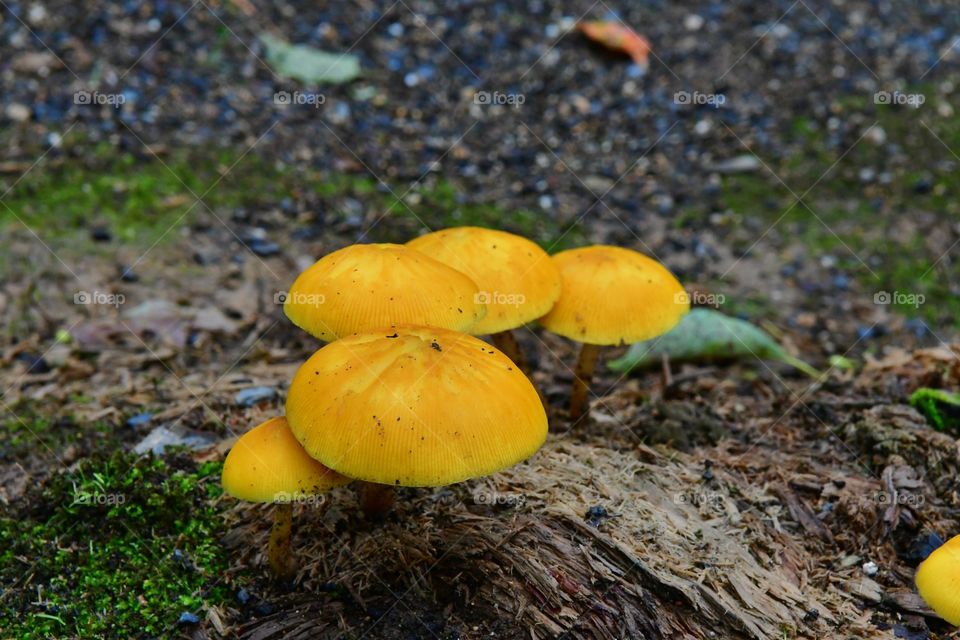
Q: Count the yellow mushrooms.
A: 6